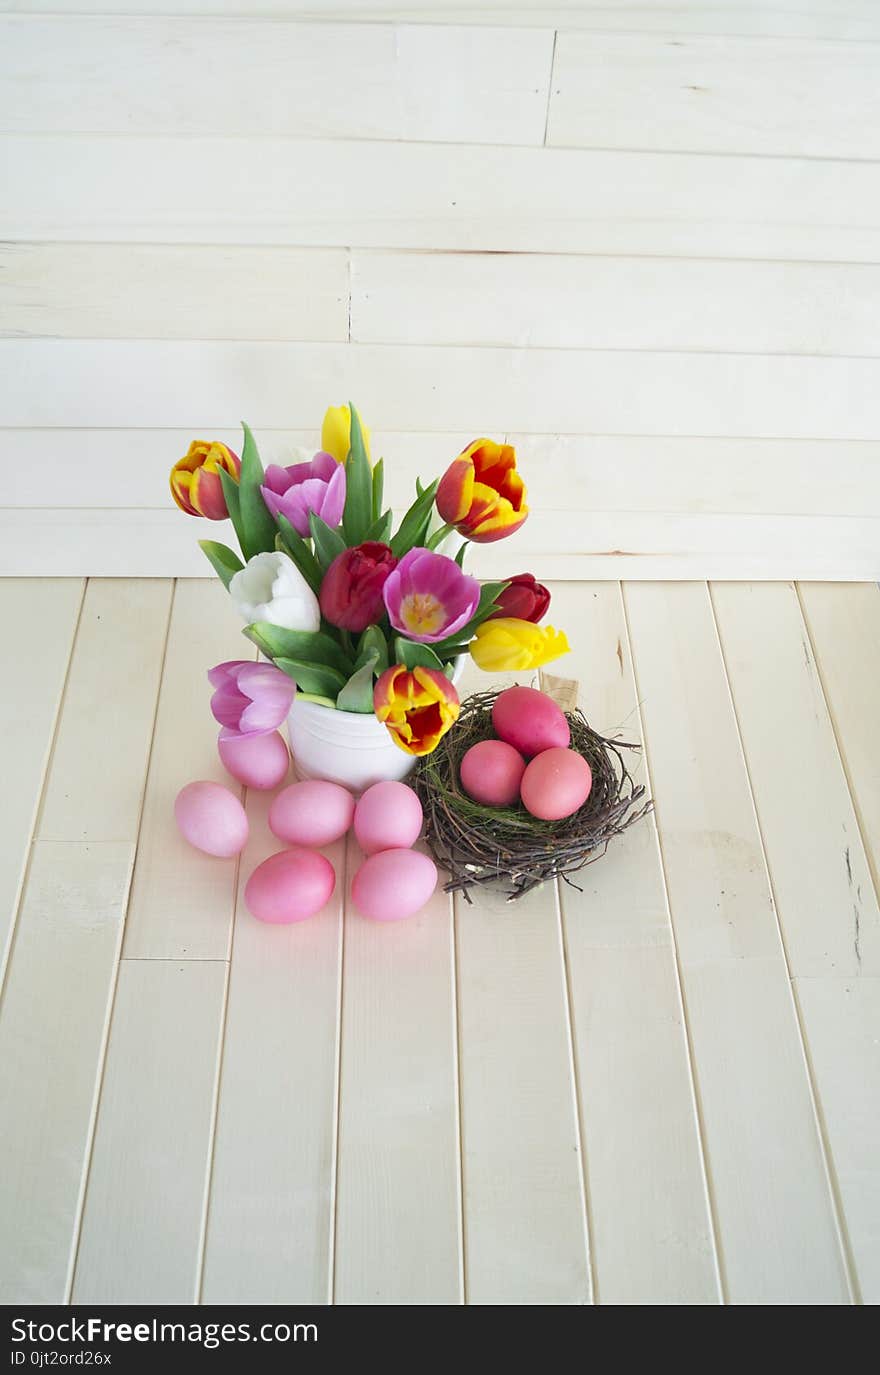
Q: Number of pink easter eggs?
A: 9